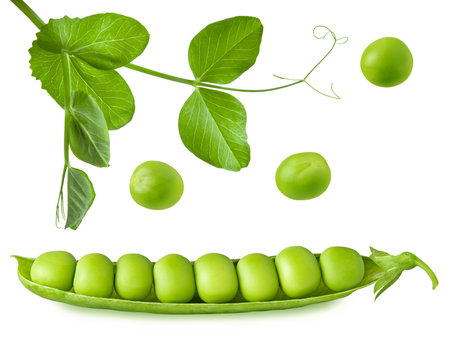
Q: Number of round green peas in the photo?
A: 11